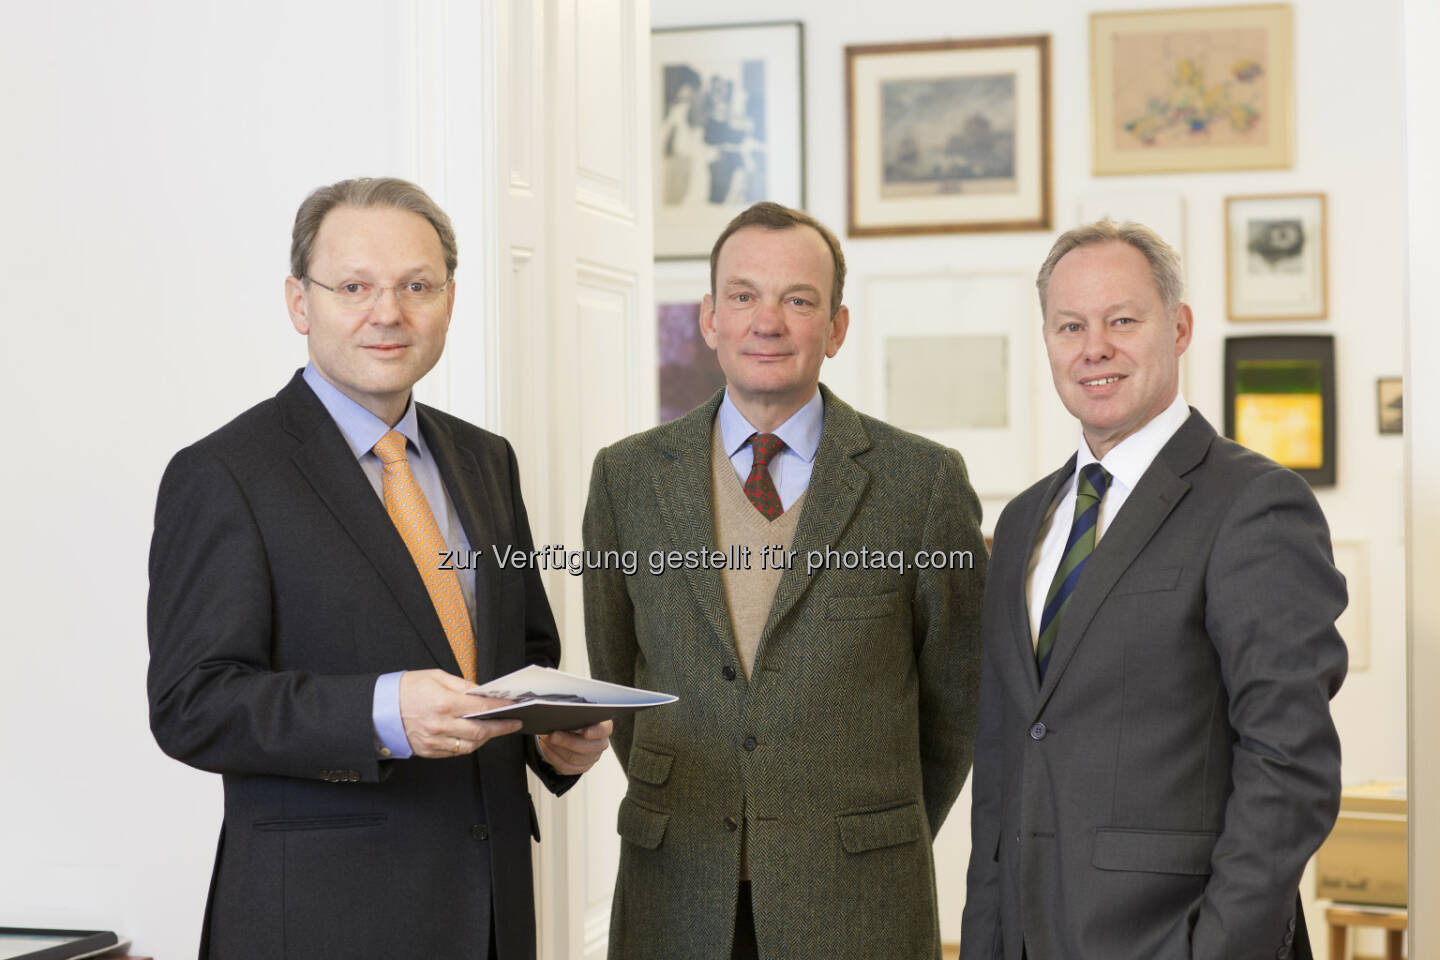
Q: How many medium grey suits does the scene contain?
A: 1